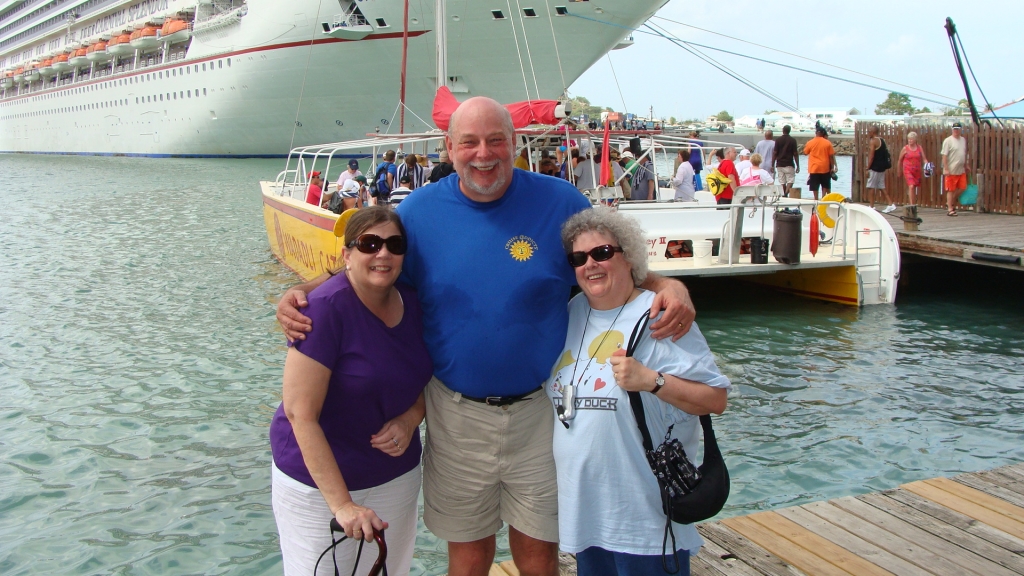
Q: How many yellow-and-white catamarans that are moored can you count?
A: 1